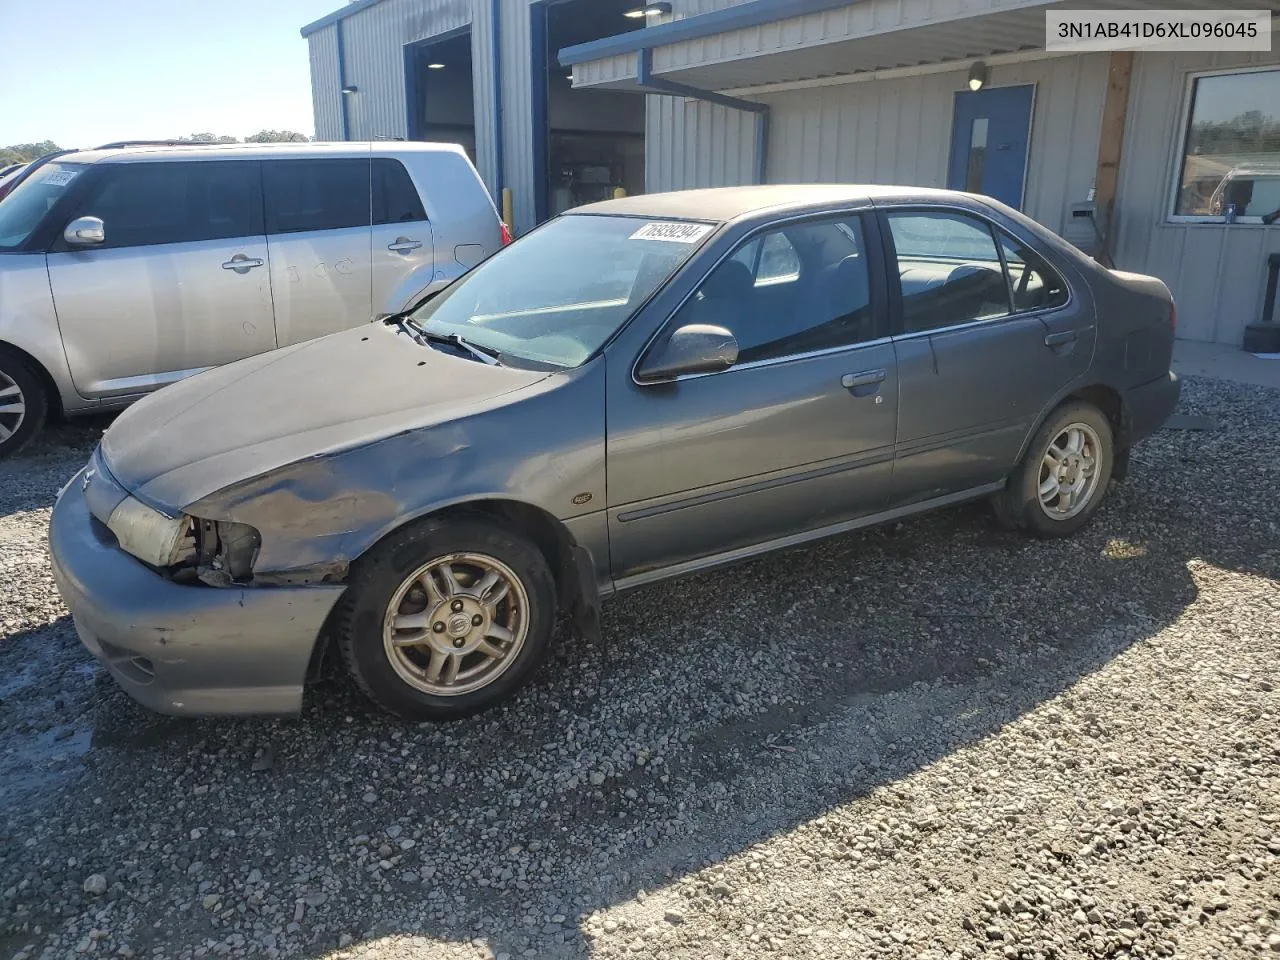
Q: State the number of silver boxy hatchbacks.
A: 1